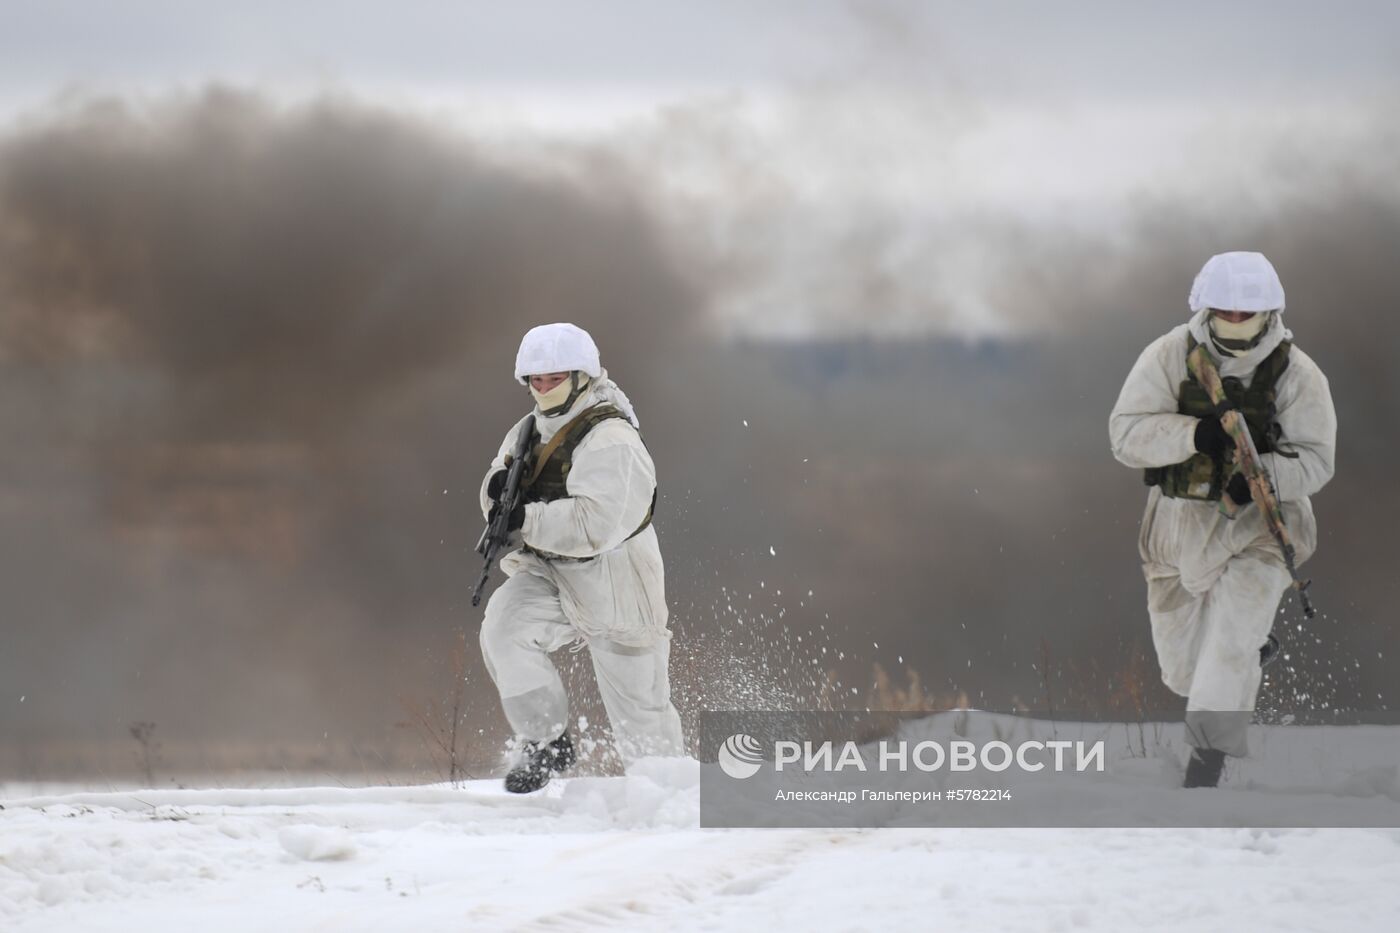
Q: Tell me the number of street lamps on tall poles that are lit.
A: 0